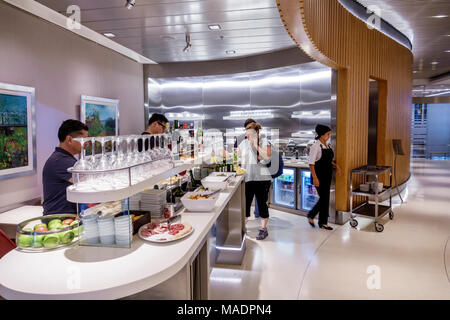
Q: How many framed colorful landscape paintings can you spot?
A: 2